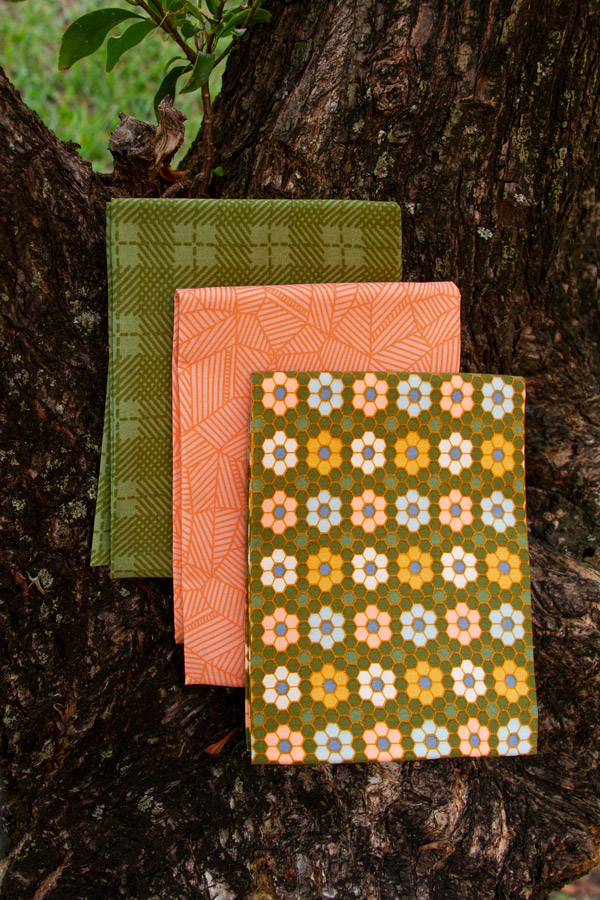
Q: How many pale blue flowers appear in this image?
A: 12